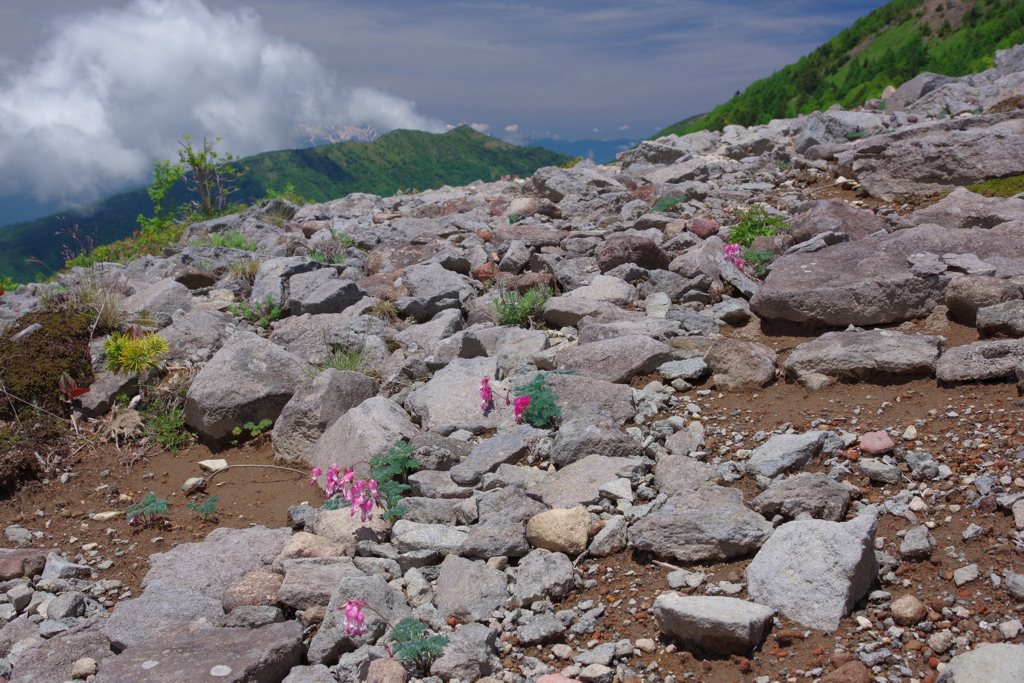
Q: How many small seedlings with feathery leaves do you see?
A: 2